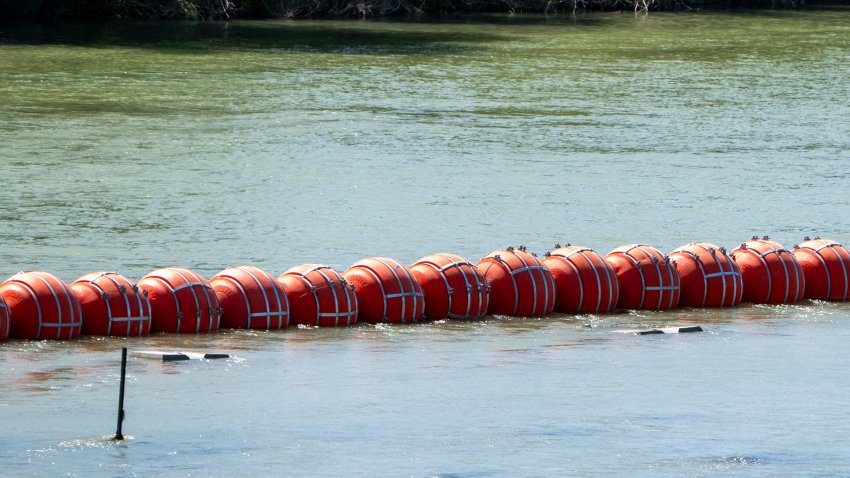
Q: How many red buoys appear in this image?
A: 14